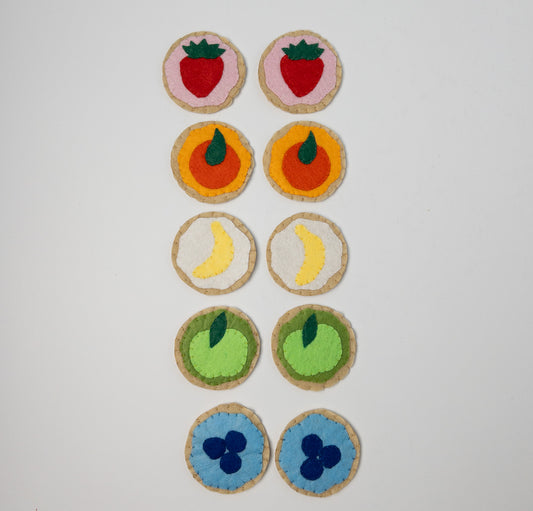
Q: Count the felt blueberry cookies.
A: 2